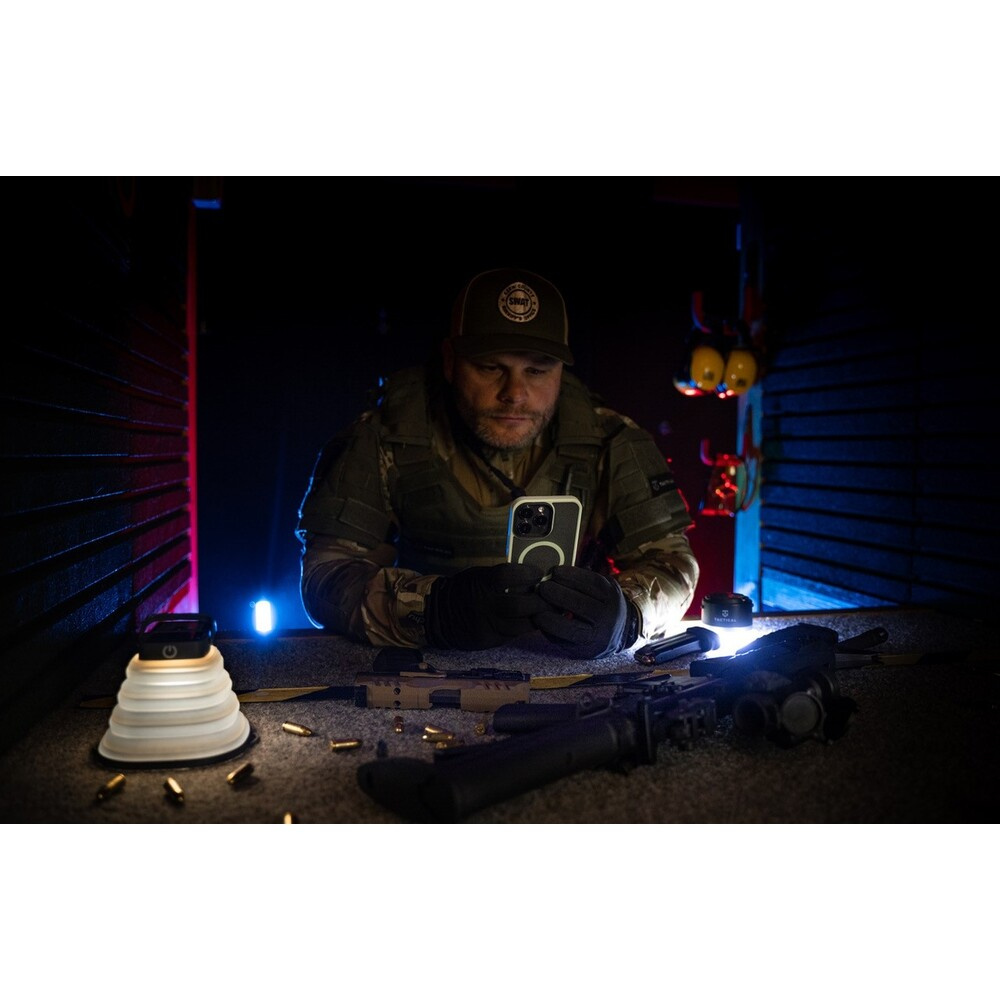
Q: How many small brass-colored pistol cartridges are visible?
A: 11